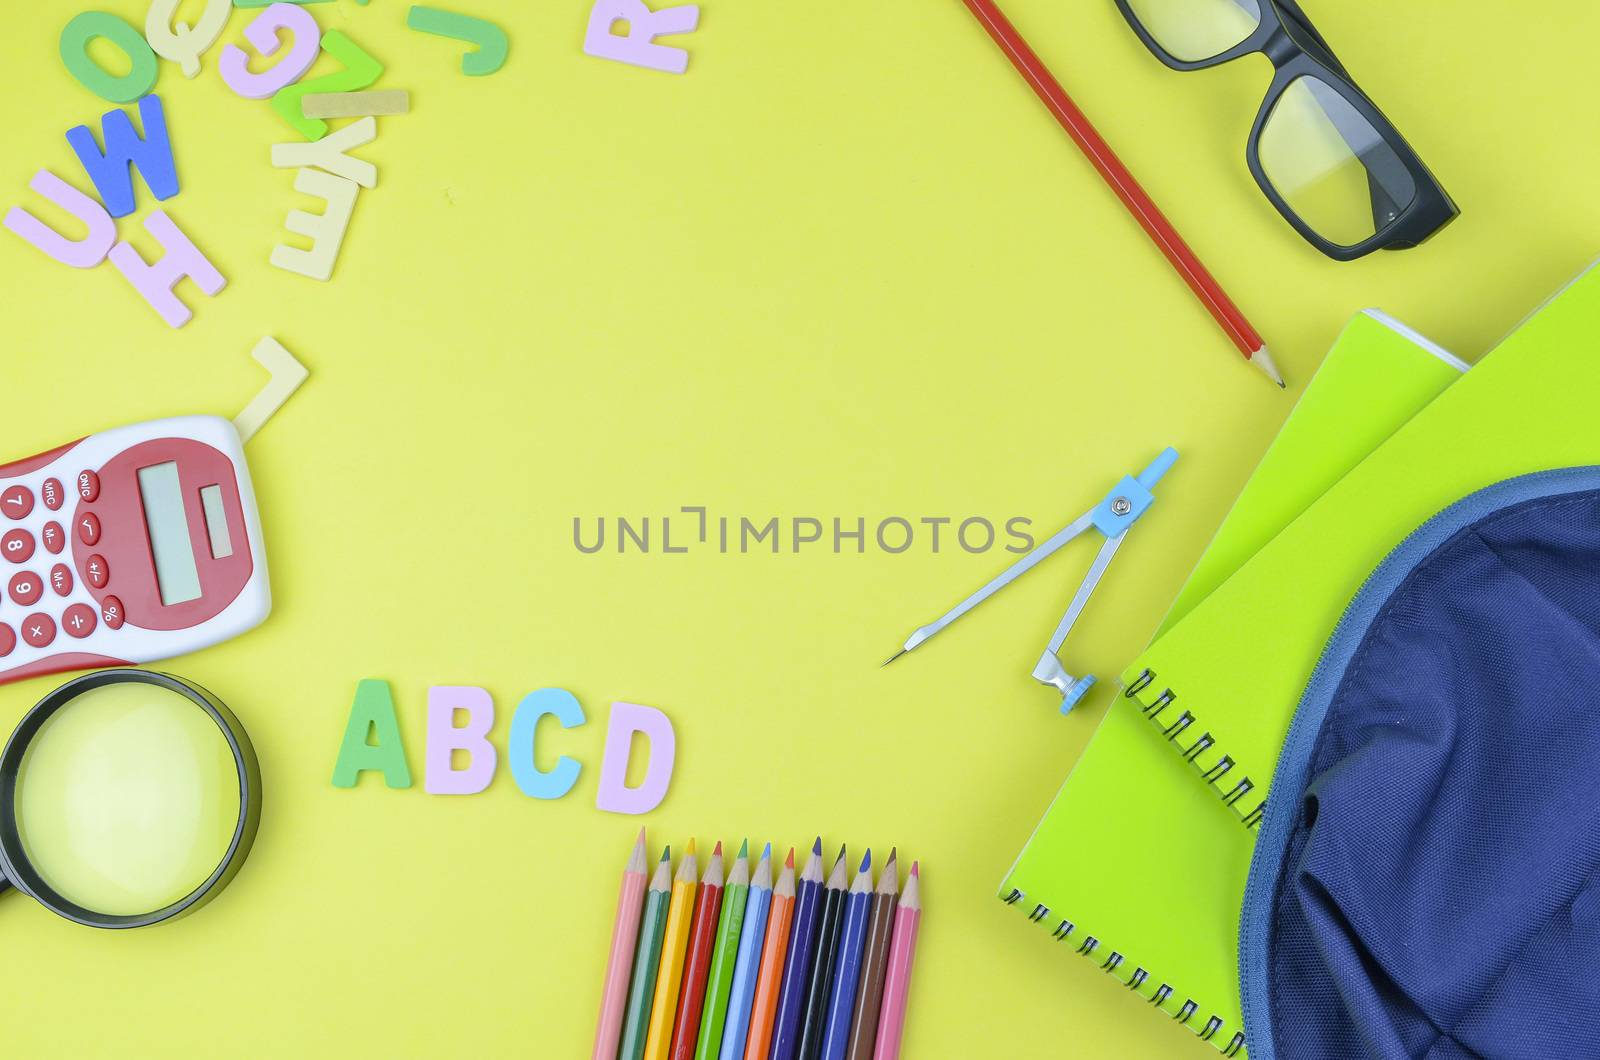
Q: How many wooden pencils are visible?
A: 13